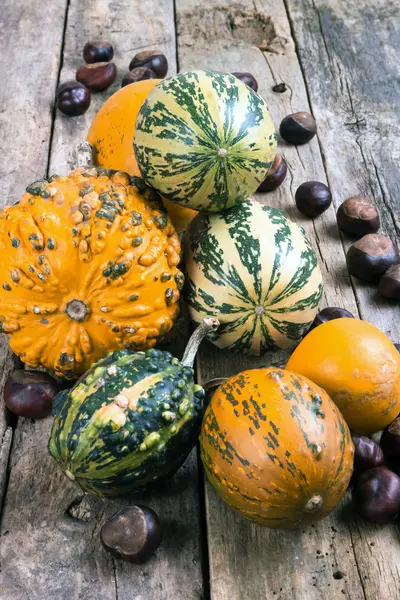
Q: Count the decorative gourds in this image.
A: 7